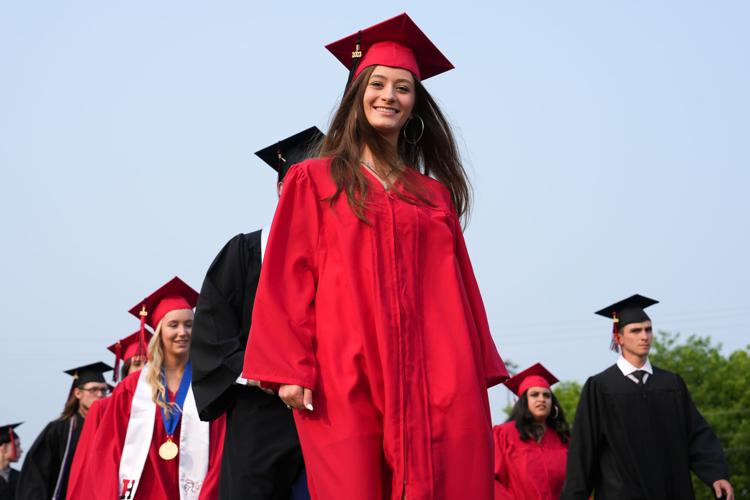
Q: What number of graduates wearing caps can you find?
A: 8